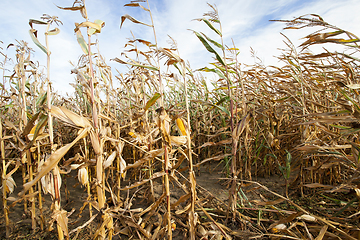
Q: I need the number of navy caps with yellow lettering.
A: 0